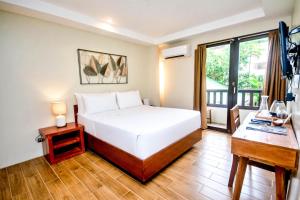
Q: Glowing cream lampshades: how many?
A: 1